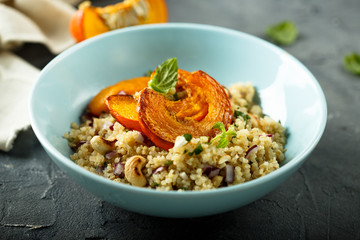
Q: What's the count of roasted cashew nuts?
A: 2